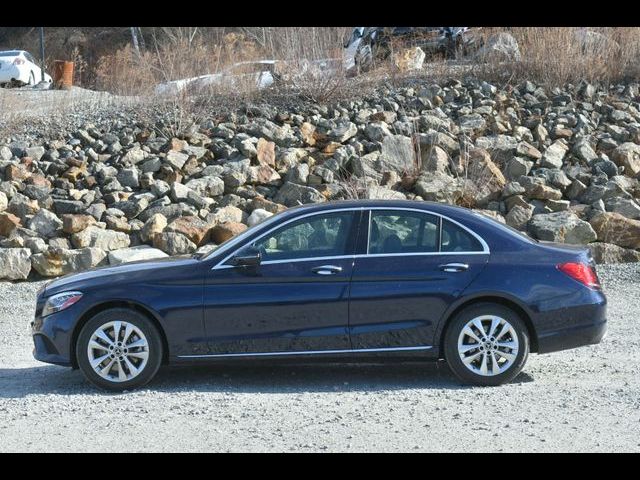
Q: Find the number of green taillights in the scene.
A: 0